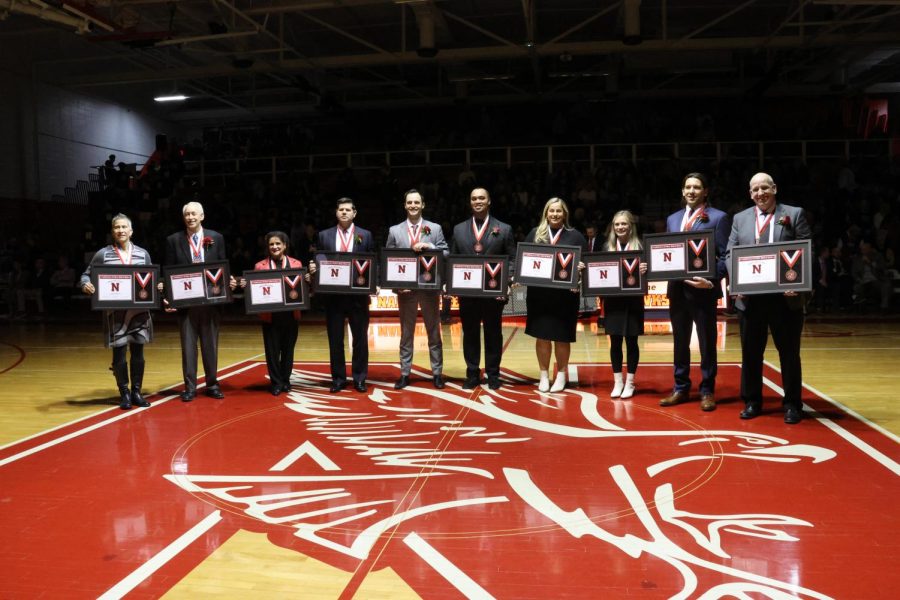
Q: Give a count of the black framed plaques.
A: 10